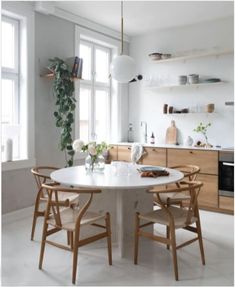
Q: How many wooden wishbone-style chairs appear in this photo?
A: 4